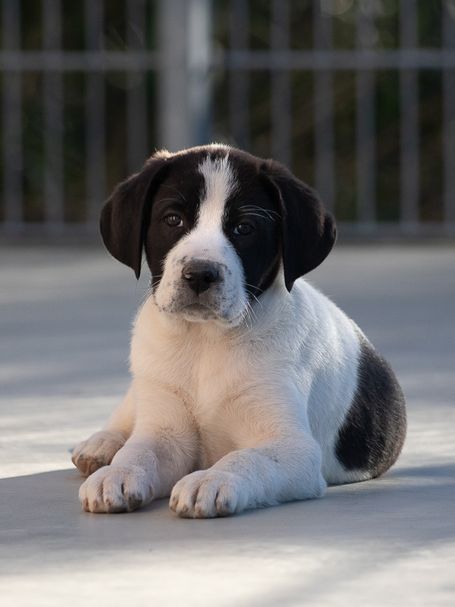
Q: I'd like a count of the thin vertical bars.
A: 10